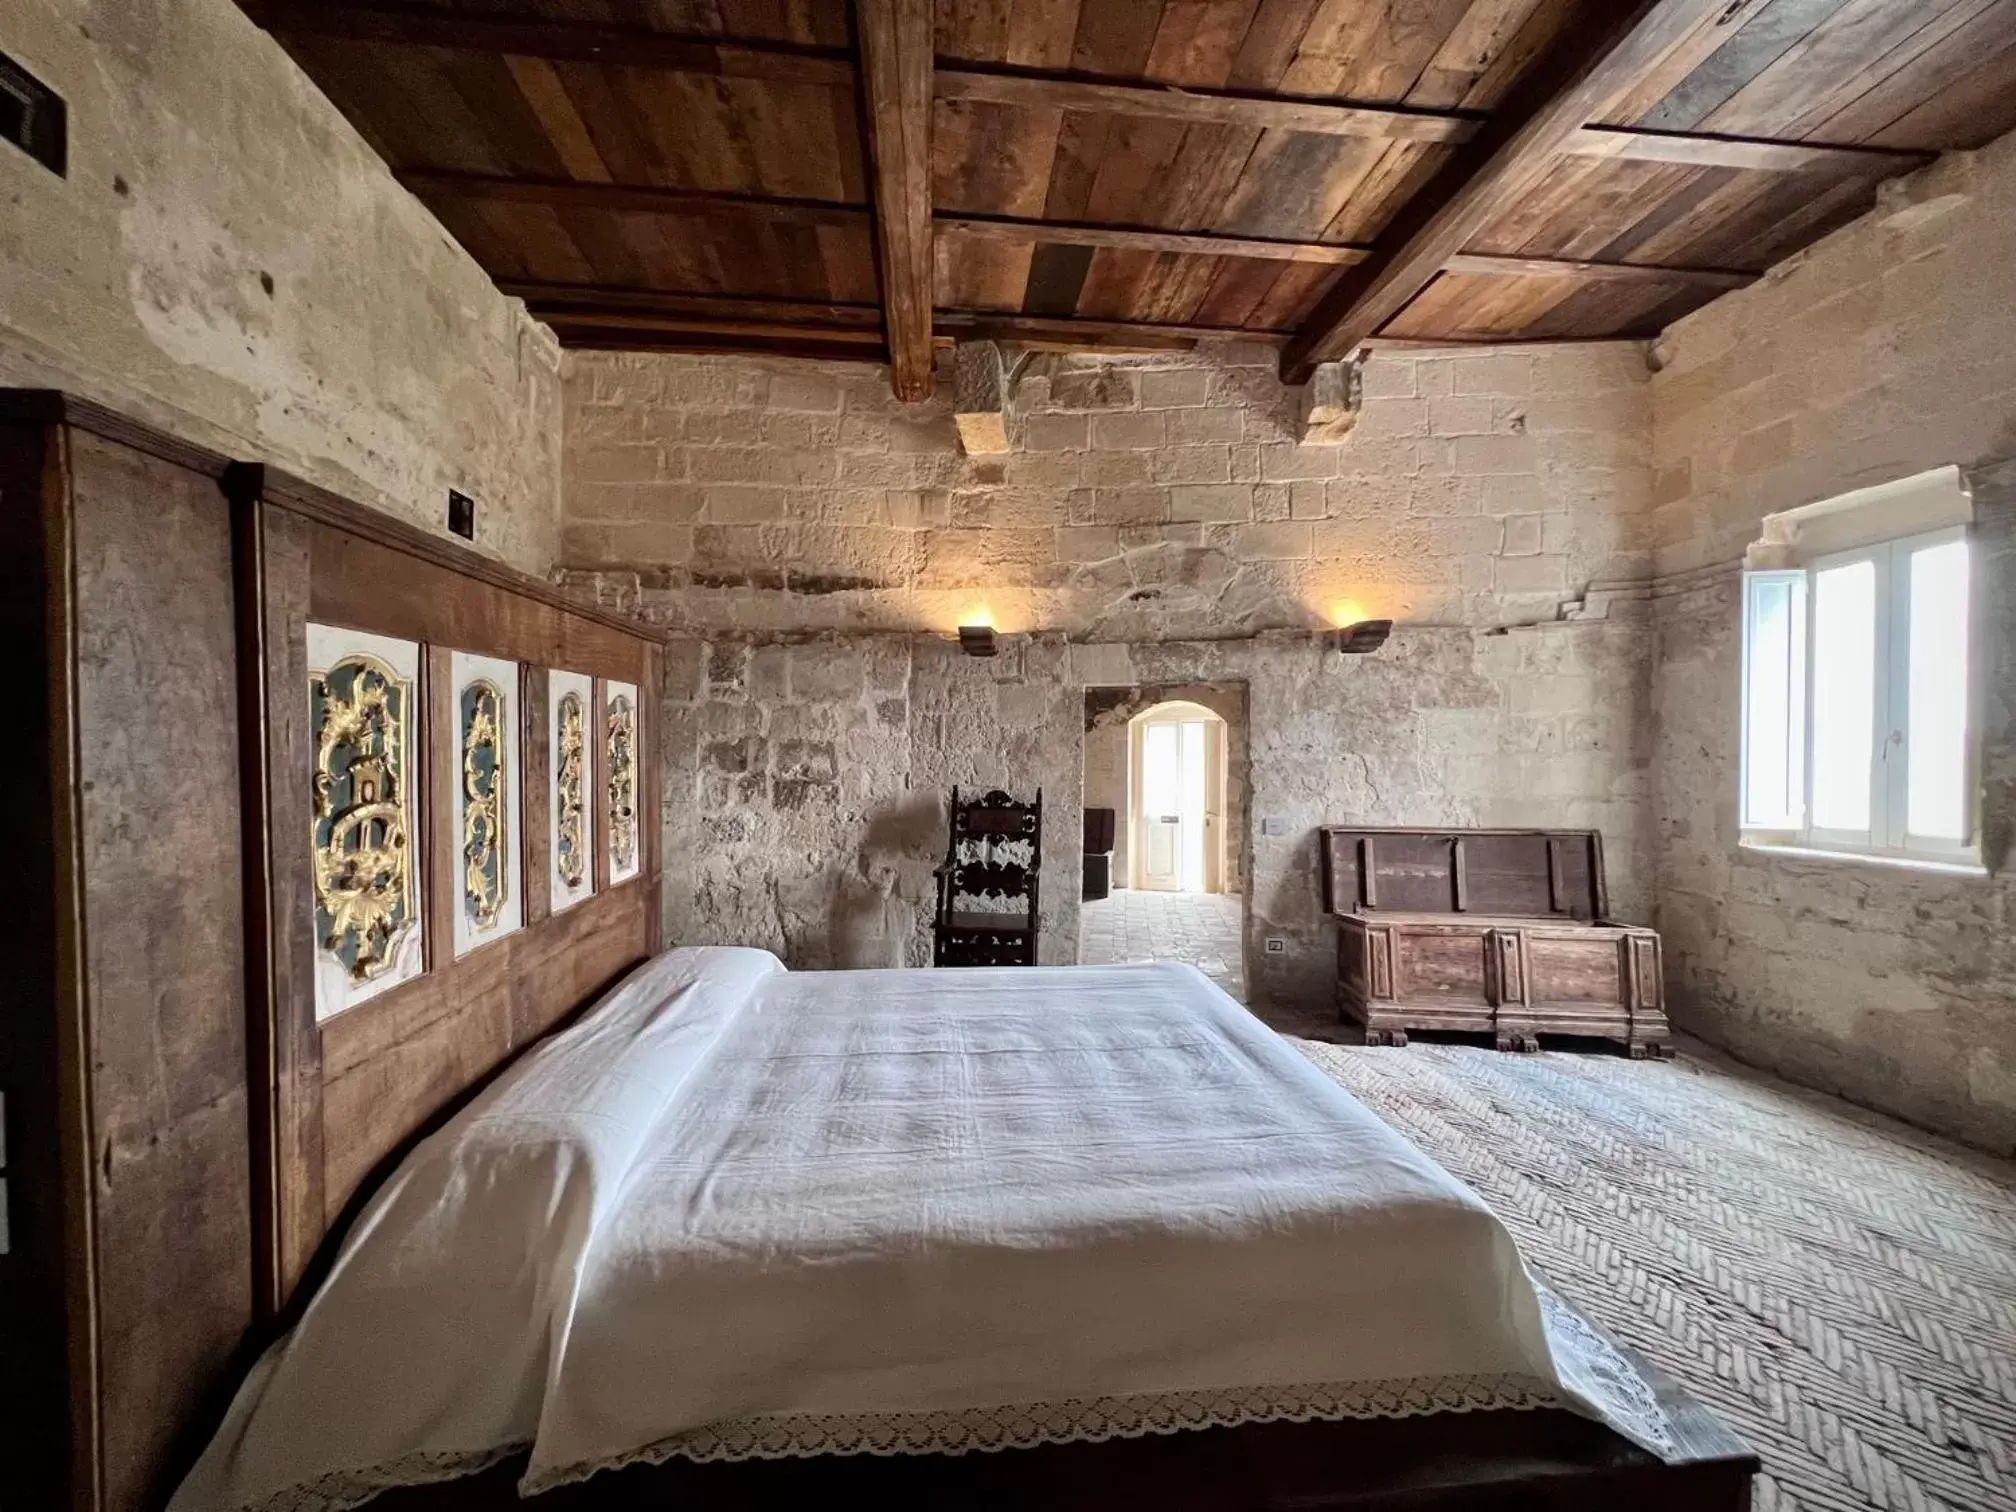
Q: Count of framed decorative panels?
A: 4